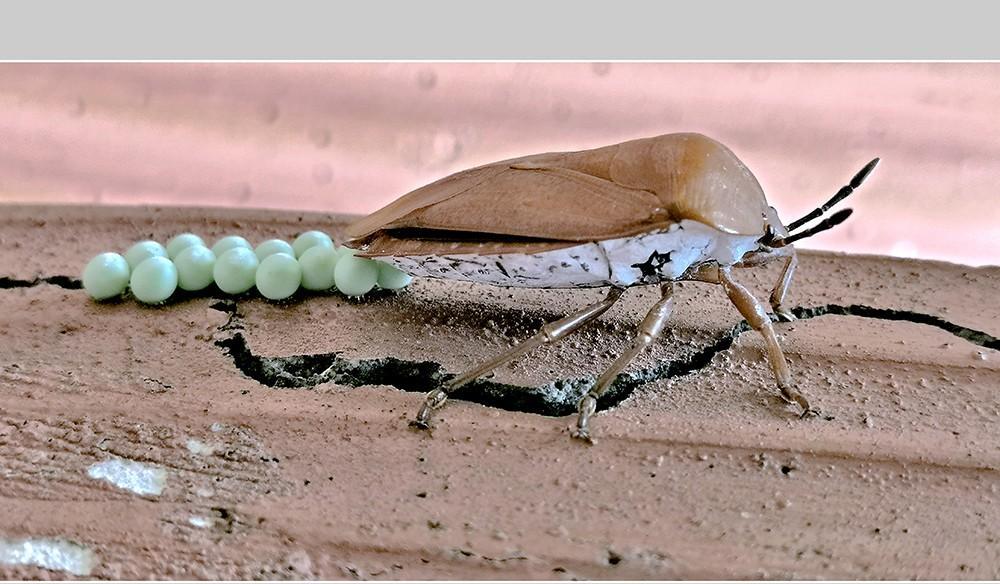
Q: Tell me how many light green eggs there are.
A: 14